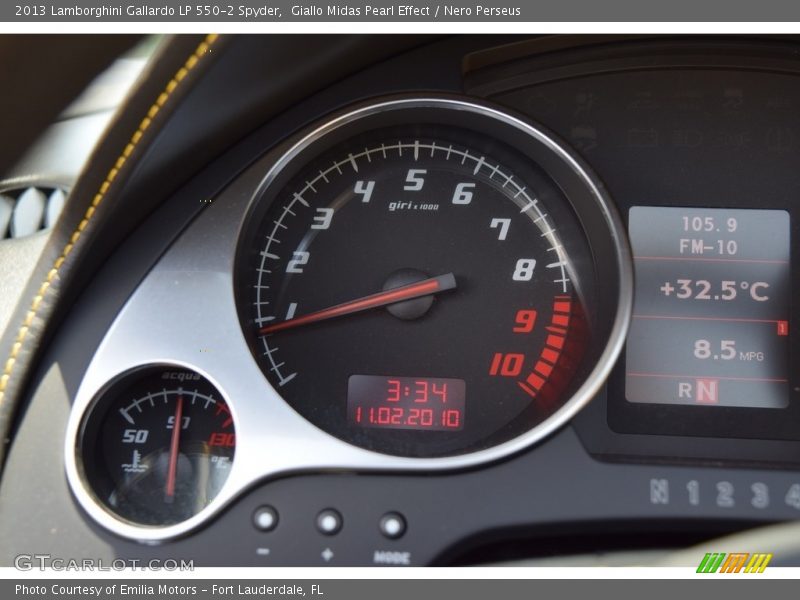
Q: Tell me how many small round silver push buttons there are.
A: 3